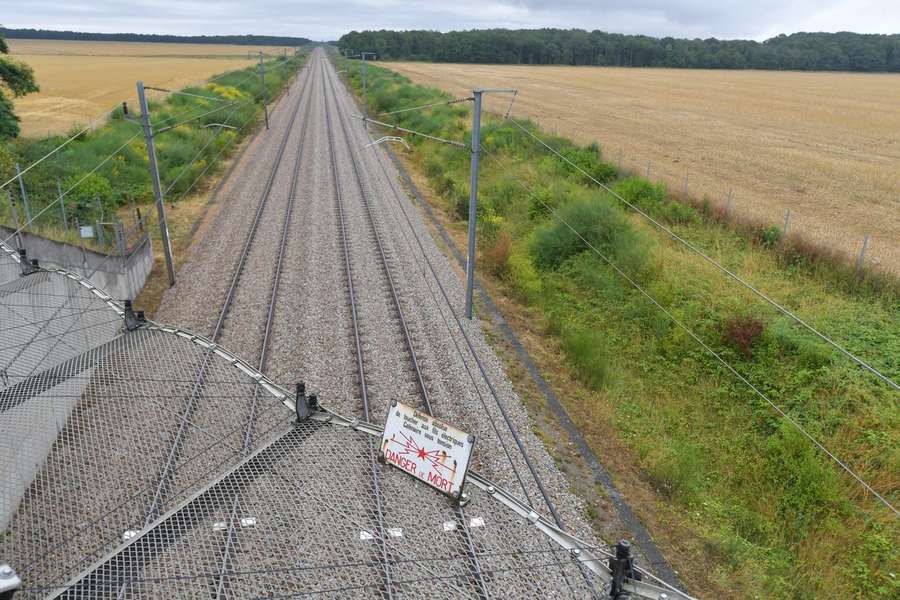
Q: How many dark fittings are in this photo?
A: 4